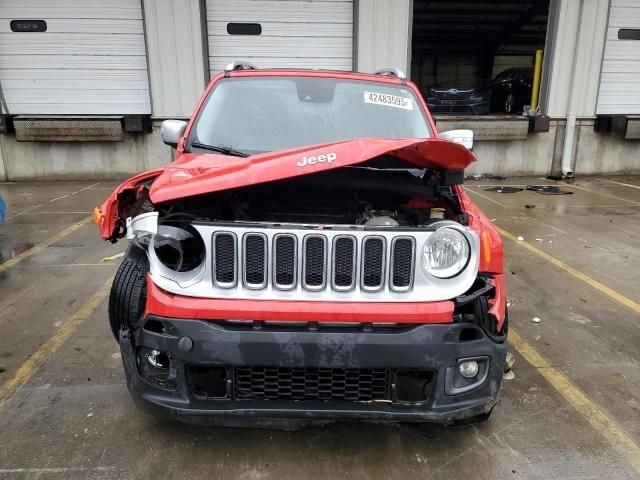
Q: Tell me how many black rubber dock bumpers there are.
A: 4